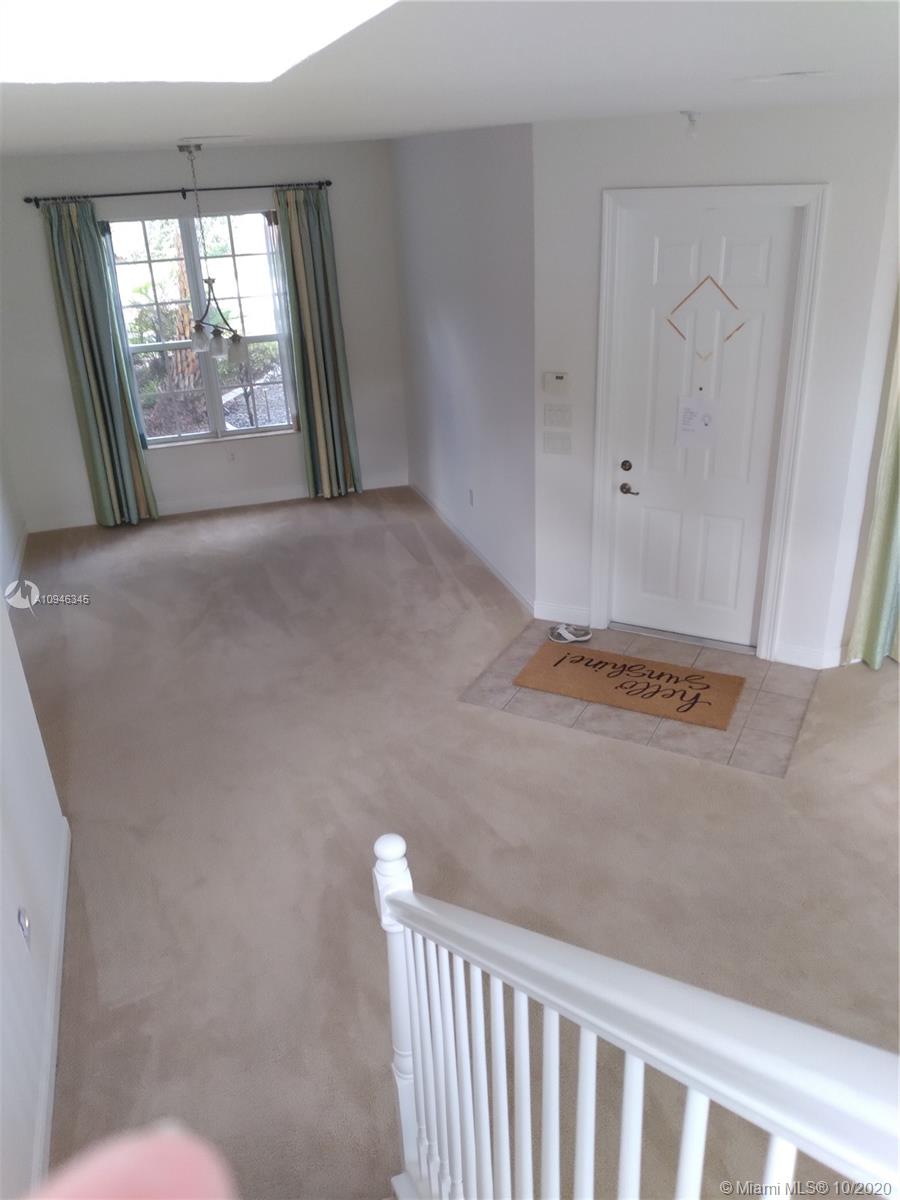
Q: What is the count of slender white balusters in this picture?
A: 13